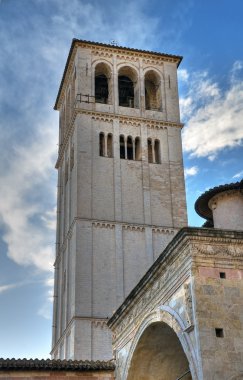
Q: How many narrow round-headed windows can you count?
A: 7